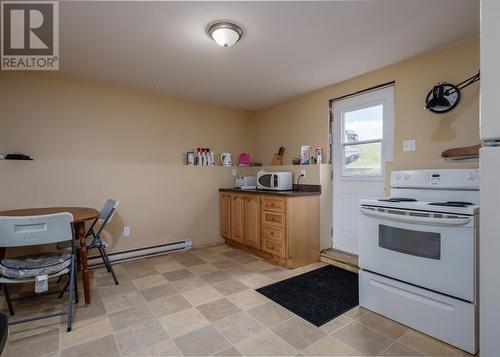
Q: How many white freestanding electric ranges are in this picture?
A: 1